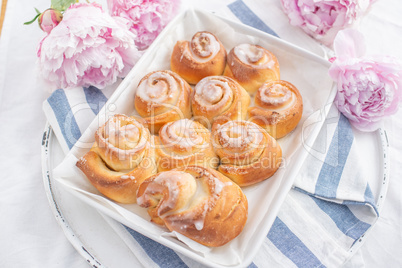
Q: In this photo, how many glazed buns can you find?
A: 9